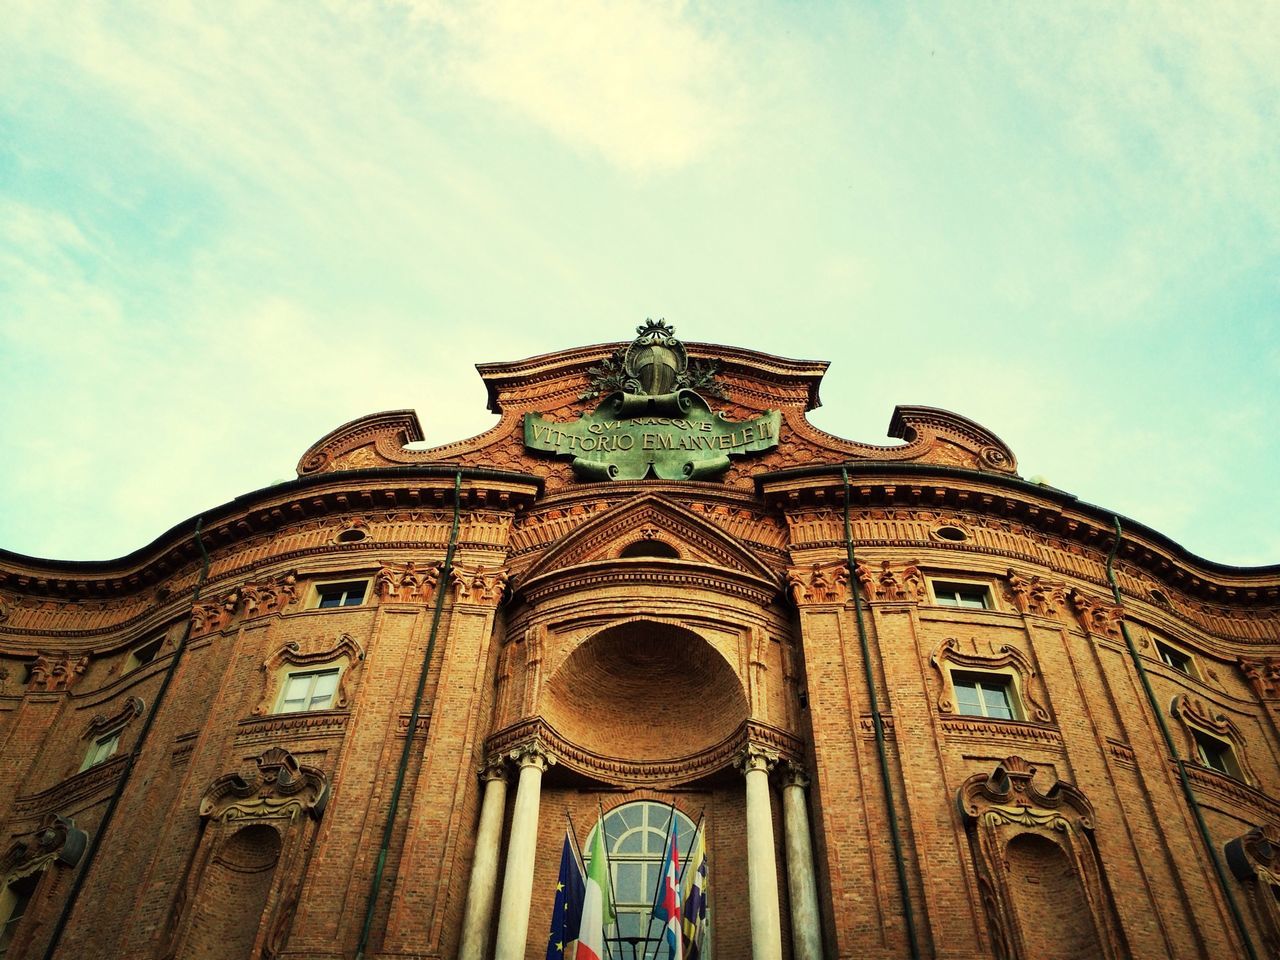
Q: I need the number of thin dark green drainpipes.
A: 4